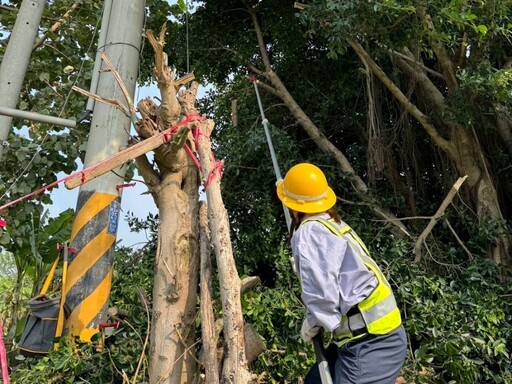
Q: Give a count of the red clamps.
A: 3